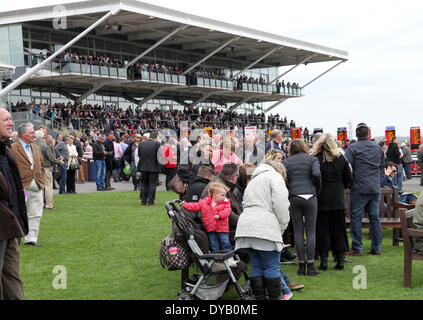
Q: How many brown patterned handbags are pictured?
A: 1